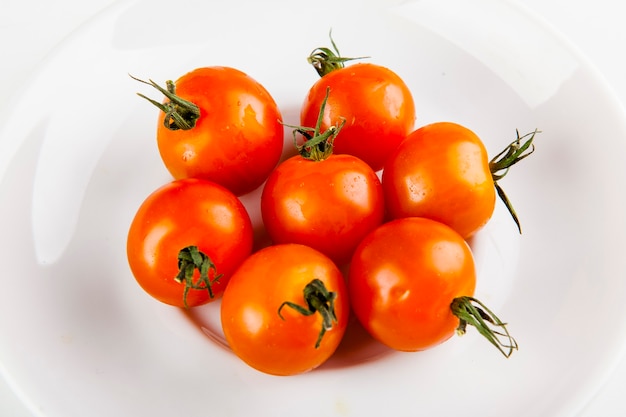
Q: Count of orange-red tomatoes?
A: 7